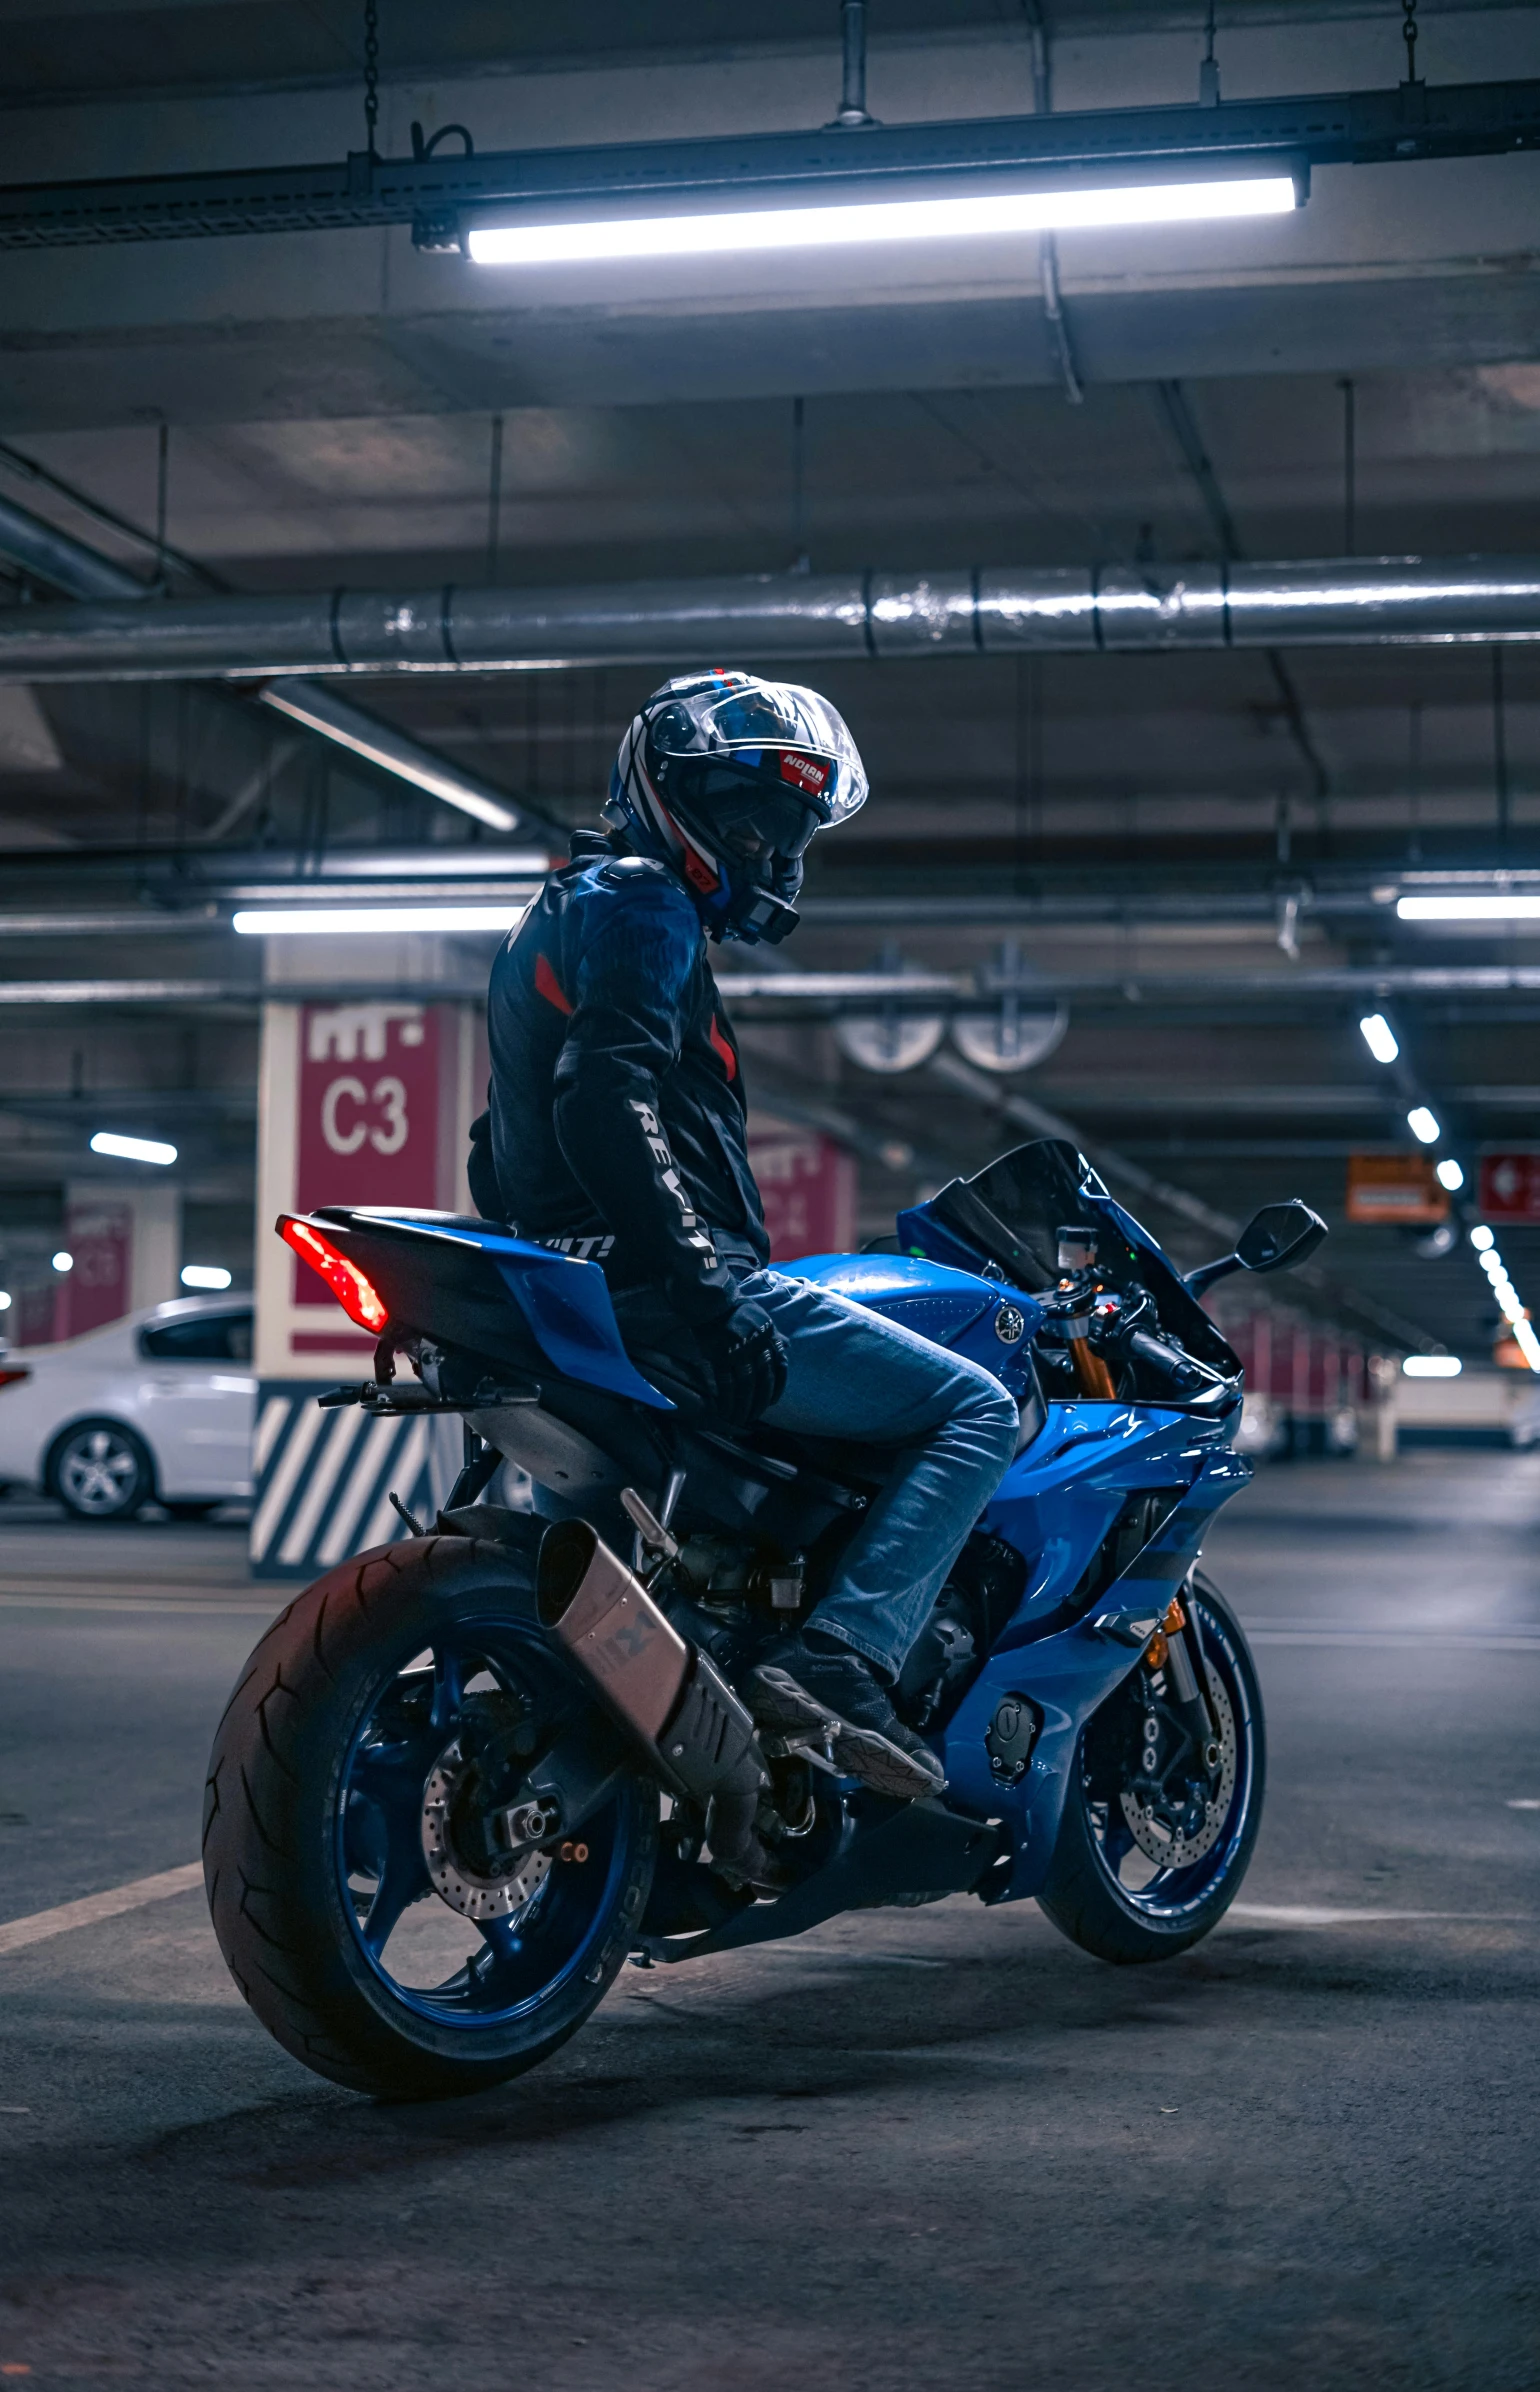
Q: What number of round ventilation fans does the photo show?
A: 2